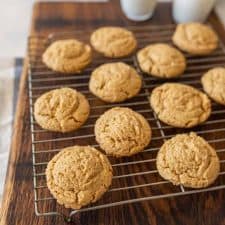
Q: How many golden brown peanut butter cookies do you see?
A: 11